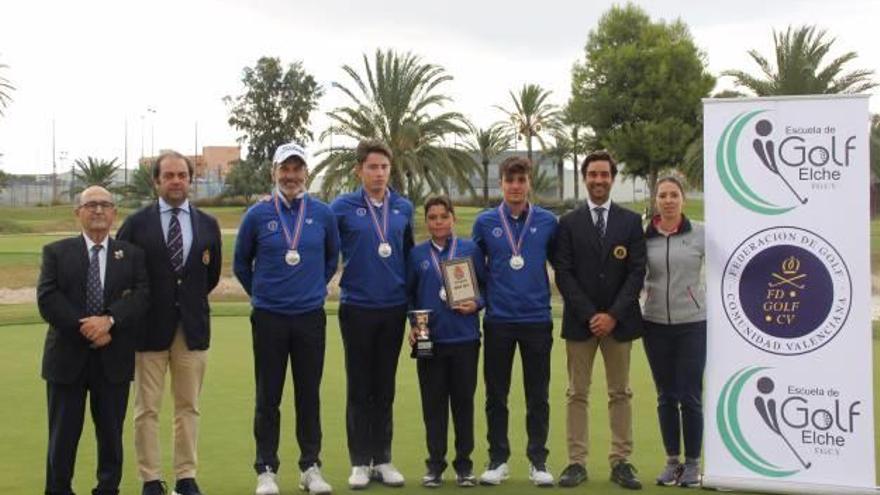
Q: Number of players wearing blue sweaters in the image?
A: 4